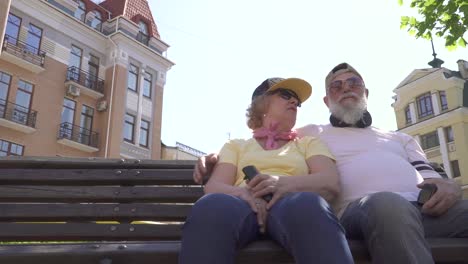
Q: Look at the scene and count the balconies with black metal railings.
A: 4